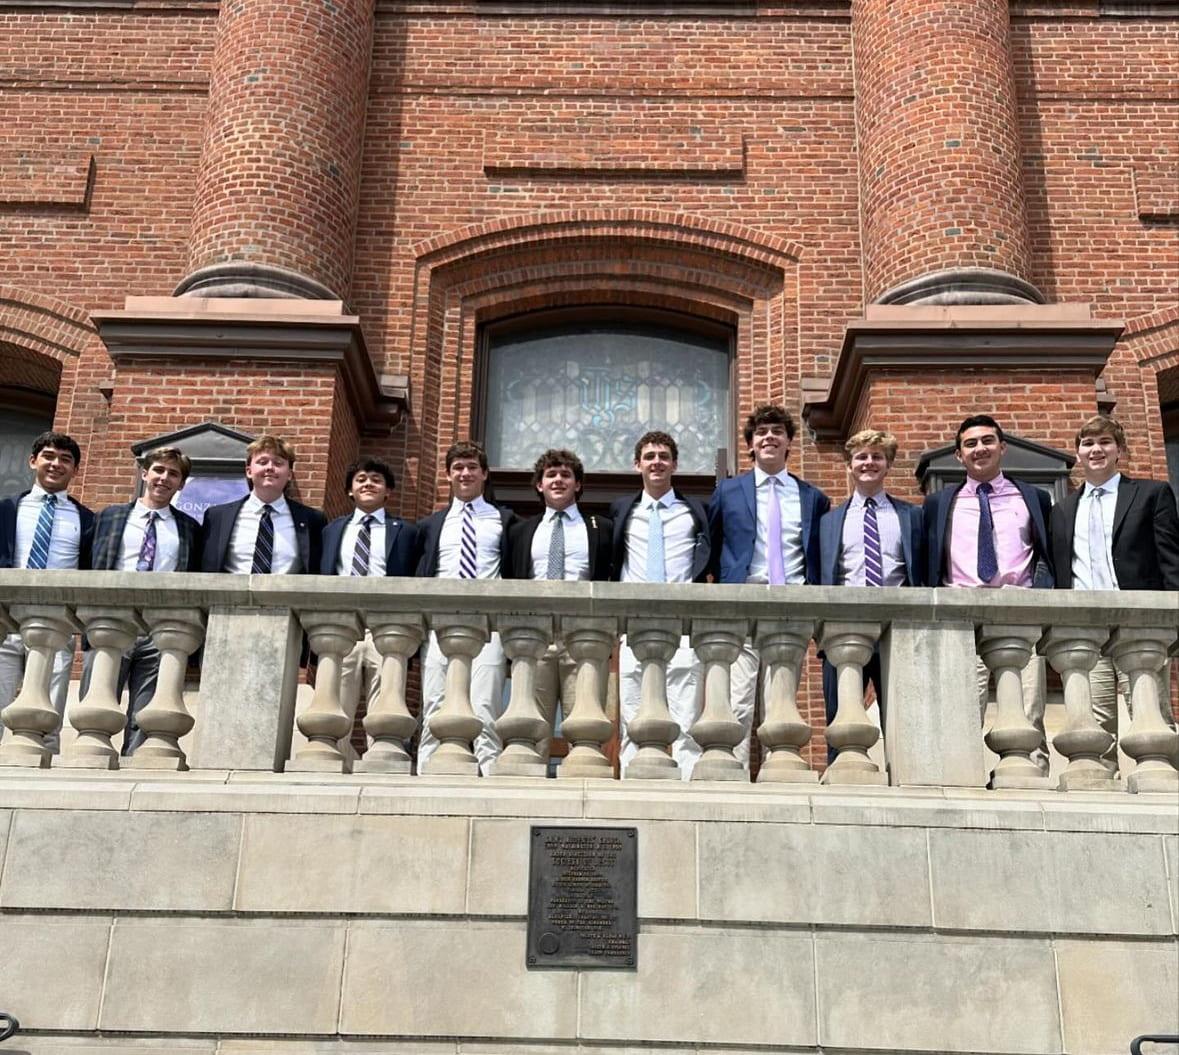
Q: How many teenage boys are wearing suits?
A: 11